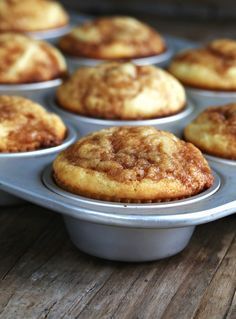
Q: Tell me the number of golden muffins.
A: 8